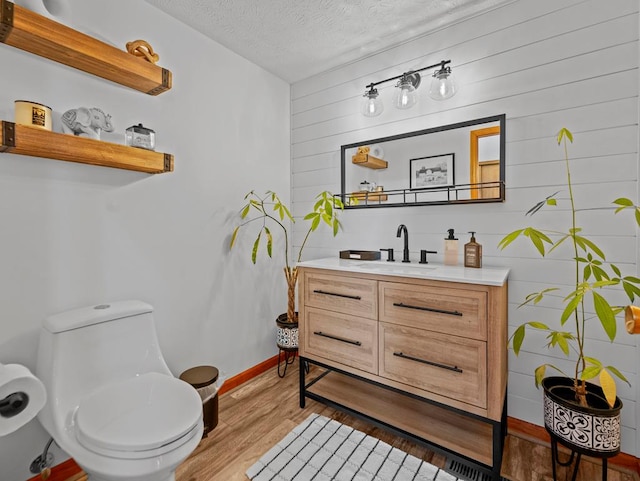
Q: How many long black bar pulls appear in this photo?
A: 4